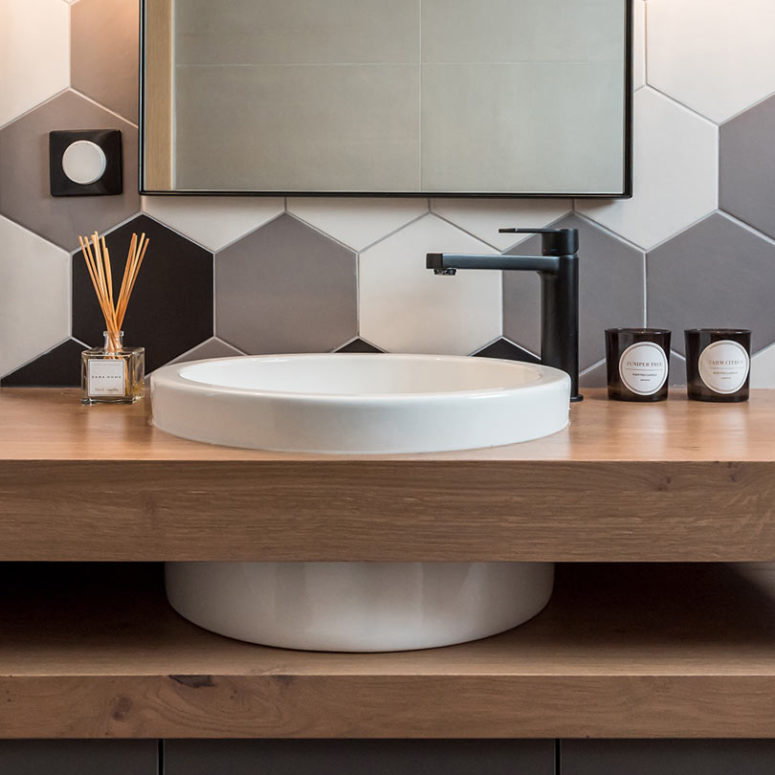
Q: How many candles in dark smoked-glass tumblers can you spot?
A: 2